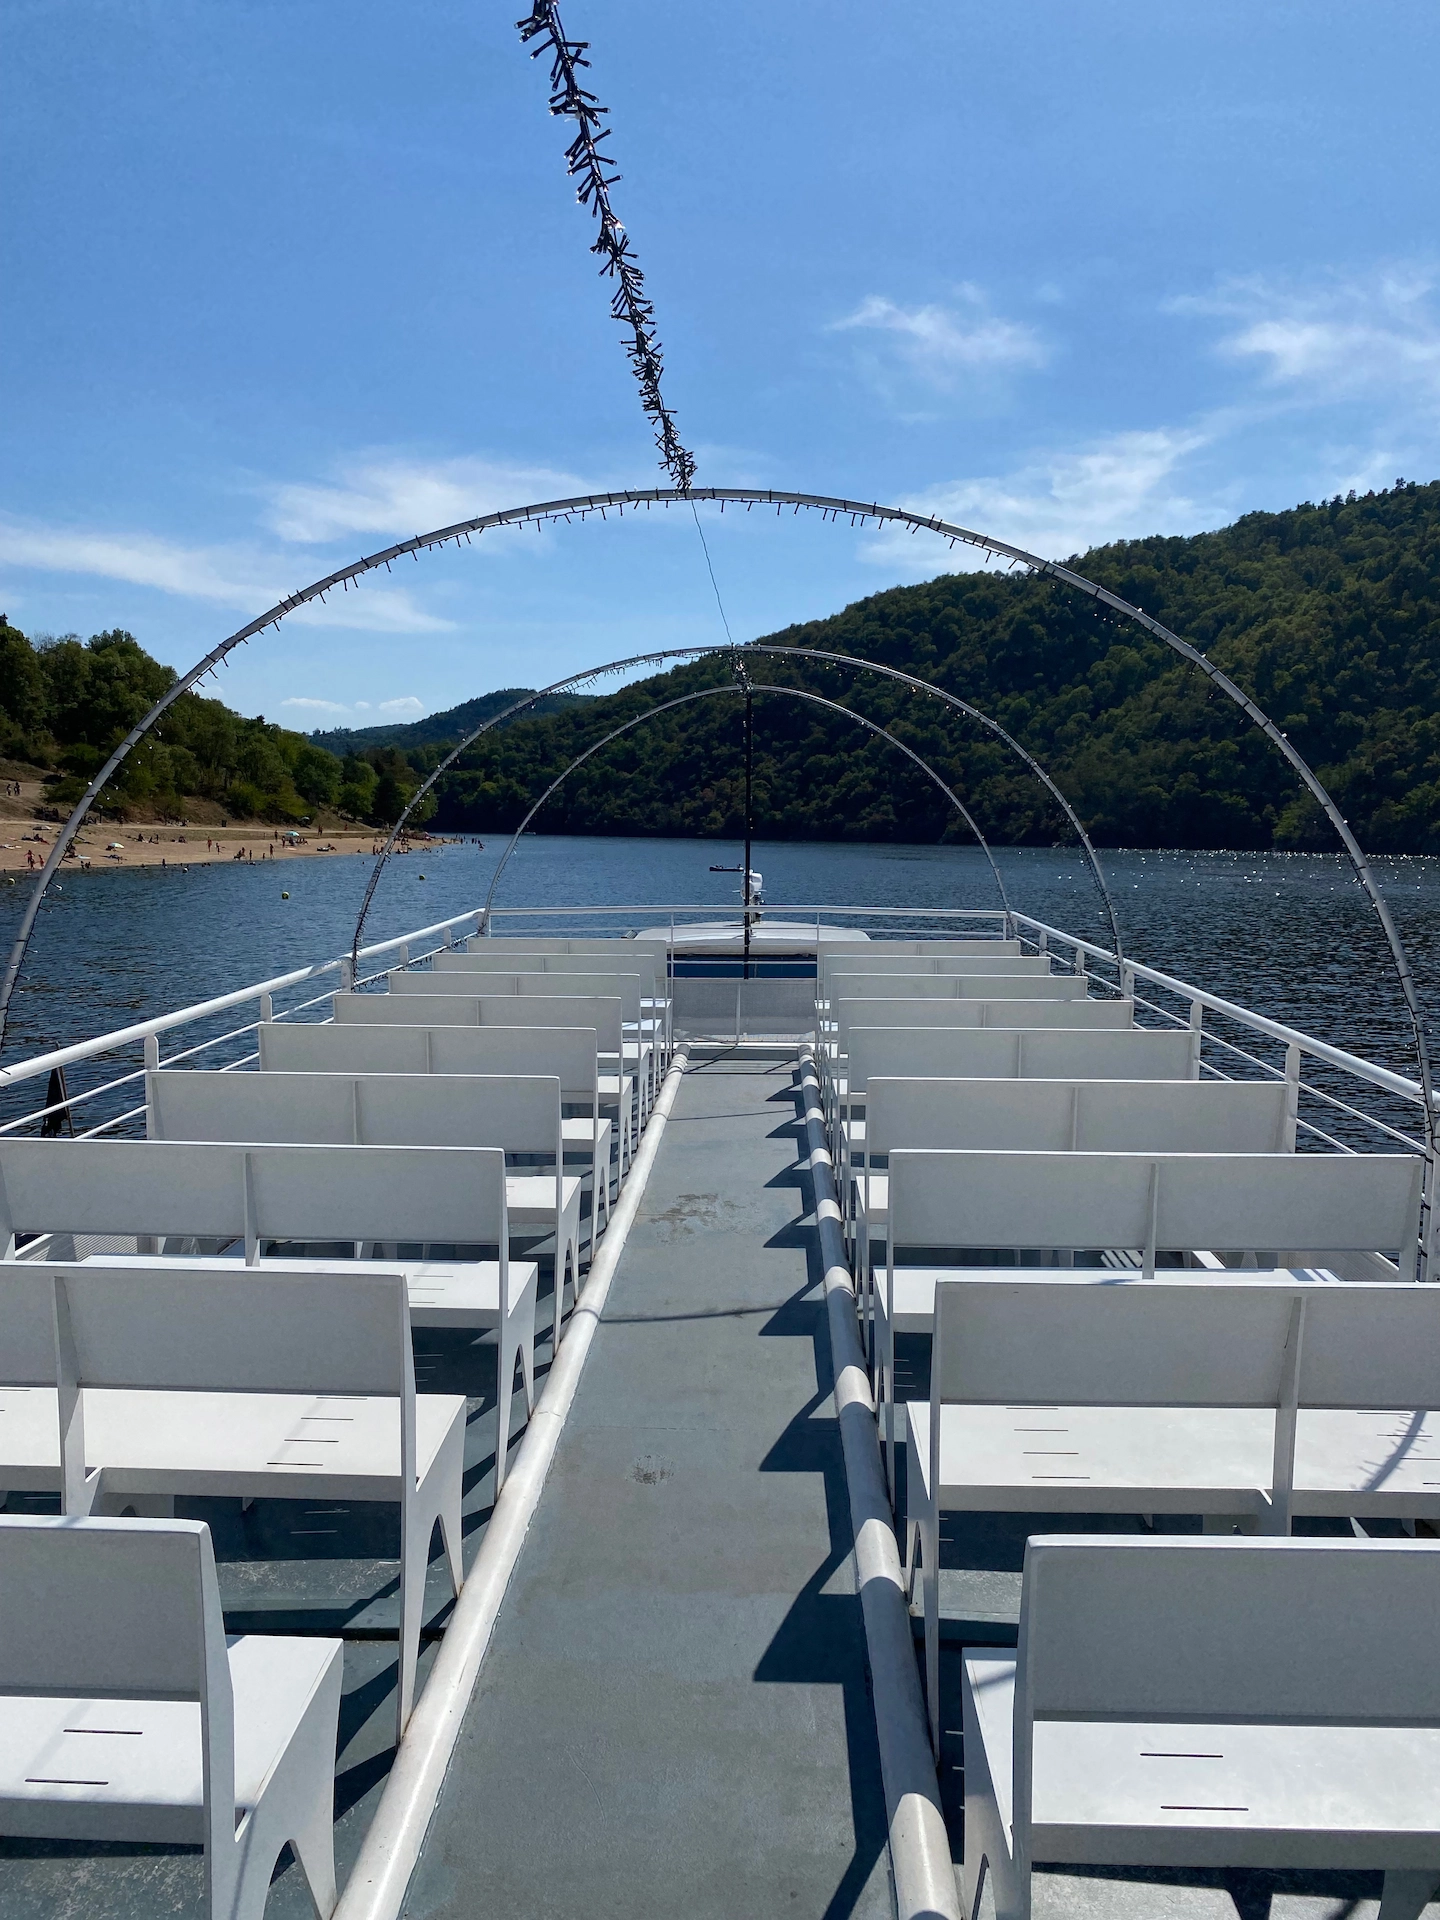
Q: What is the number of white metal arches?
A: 3